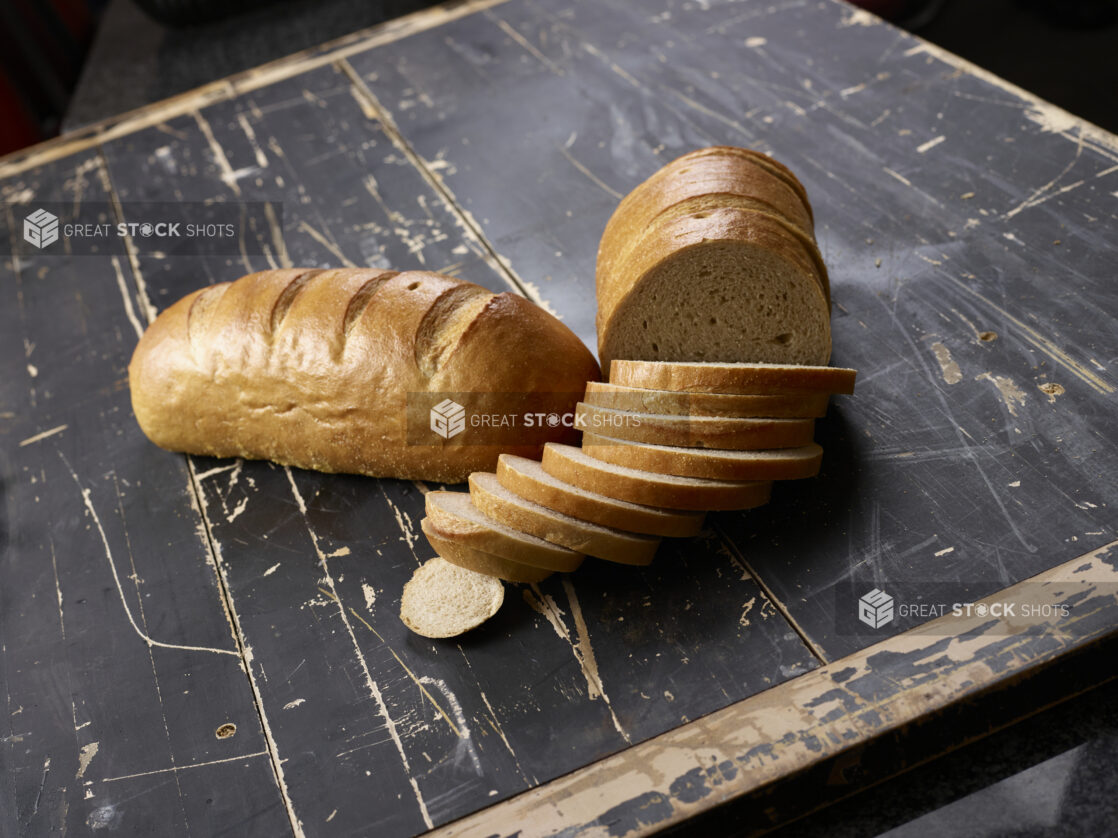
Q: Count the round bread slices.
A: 10